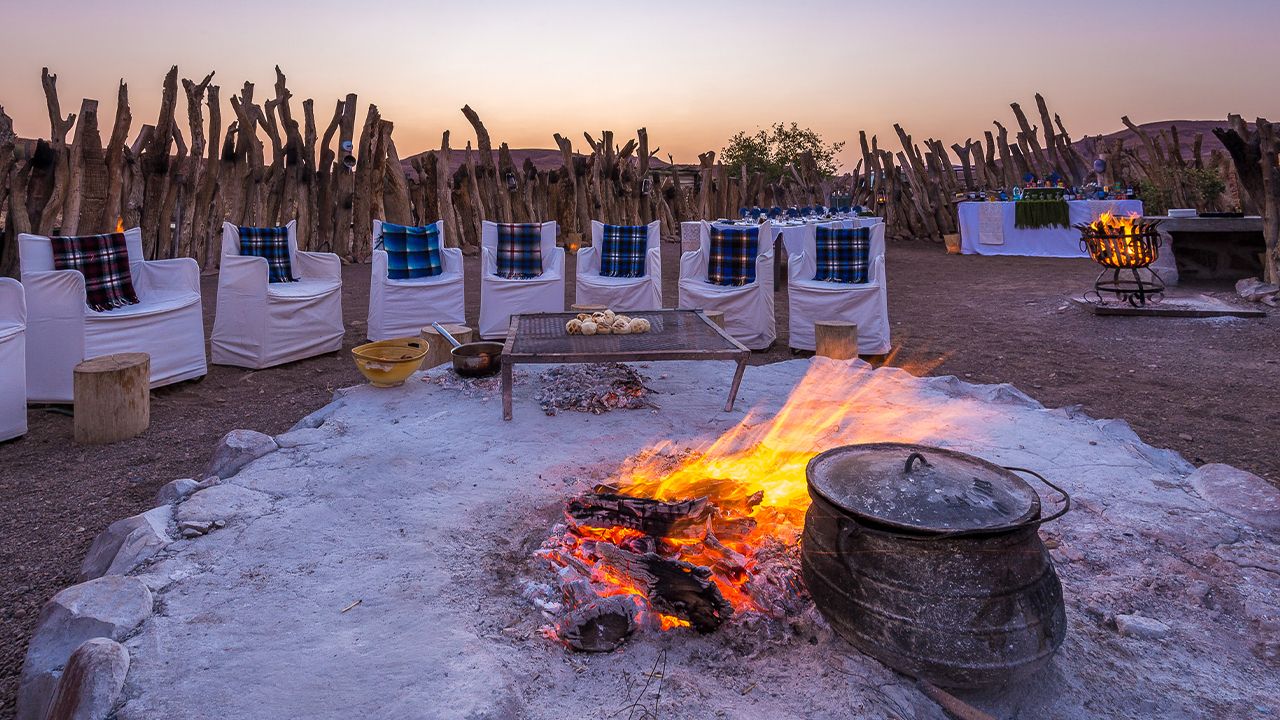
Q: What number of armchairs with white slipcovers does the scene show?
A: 8